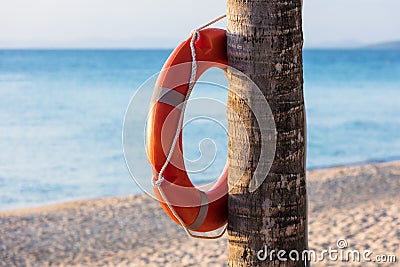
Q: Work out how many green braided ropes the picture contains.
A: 0